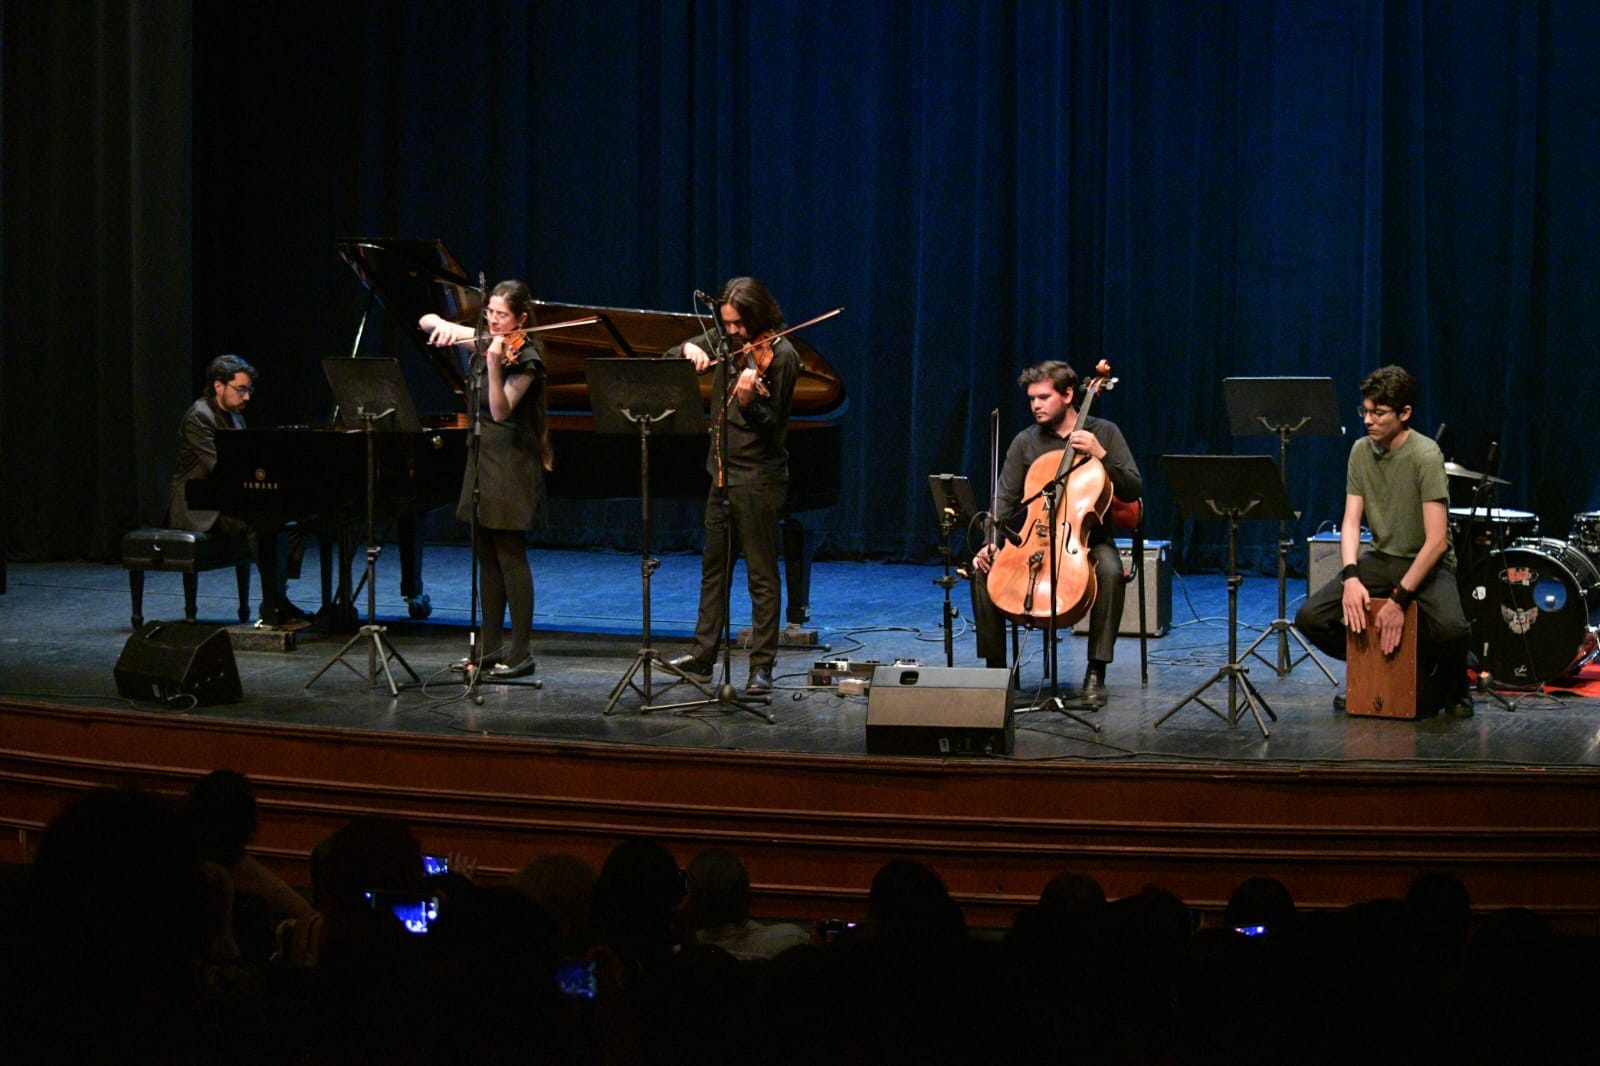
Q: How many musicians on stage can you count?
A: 5